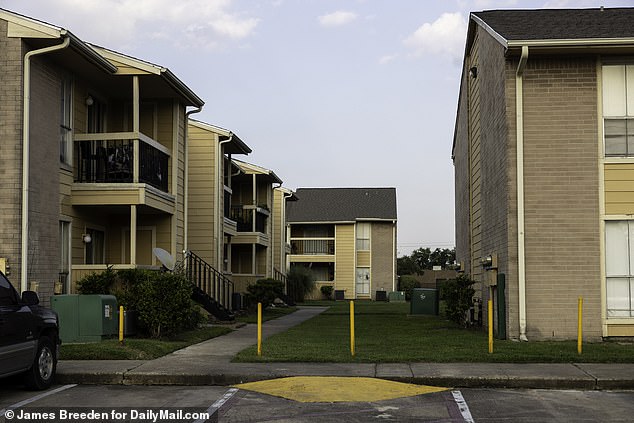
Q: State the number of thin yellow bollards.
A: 5